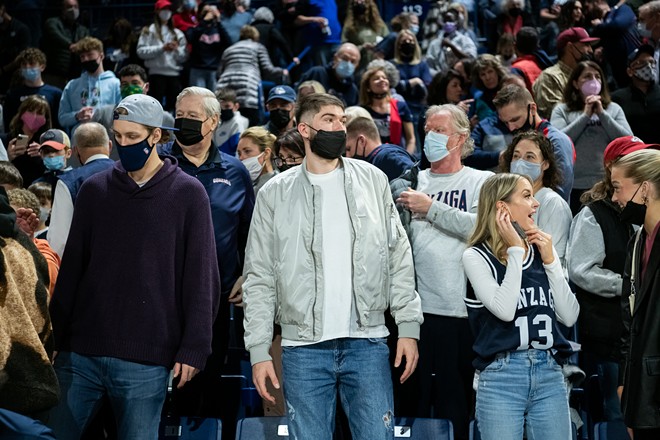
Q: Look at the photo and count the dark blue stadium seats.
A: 5